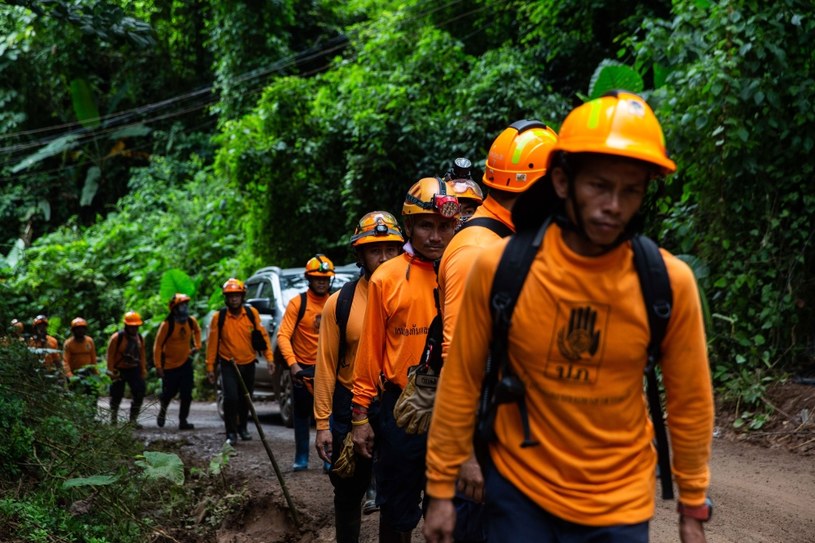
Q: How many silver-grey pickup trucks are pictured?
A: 1